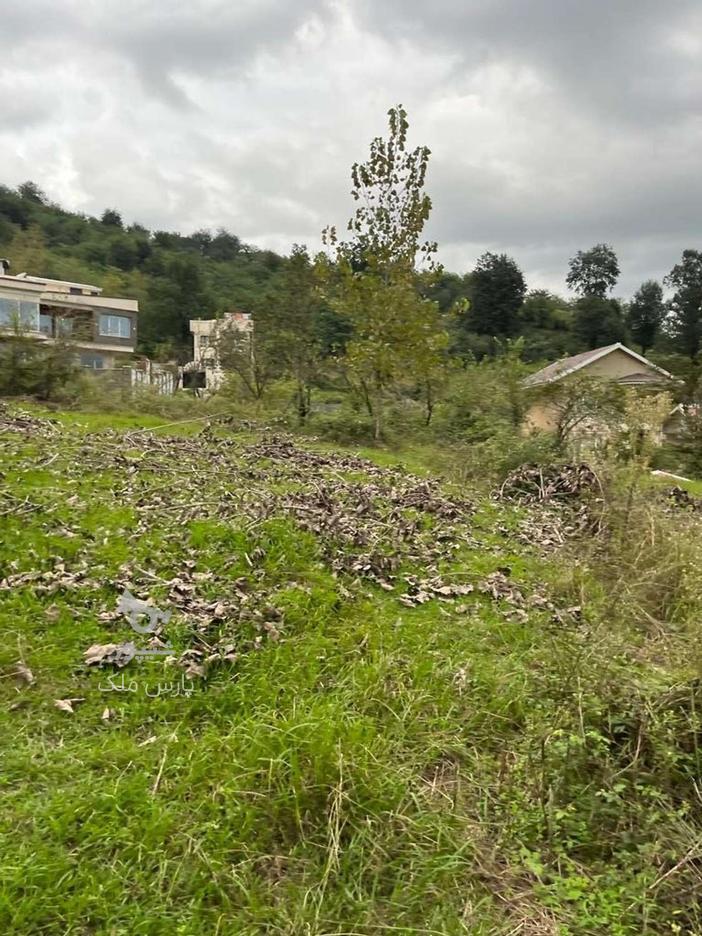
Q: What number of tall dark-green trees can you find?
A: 4